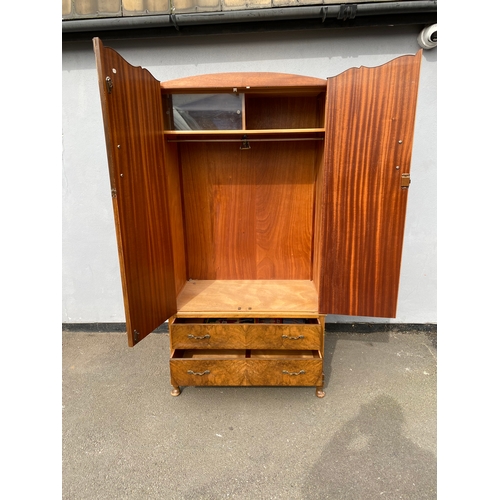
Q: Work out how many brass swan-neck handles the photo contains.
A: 4